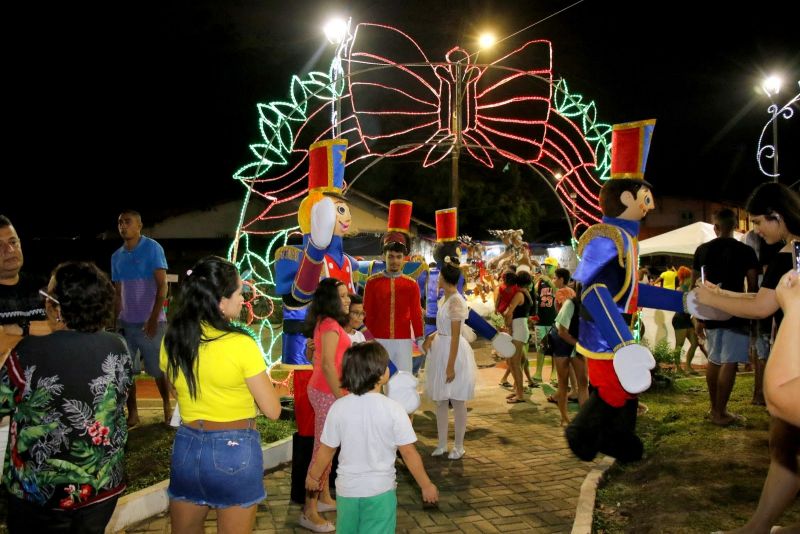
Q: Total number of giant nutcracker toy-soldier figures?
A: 4